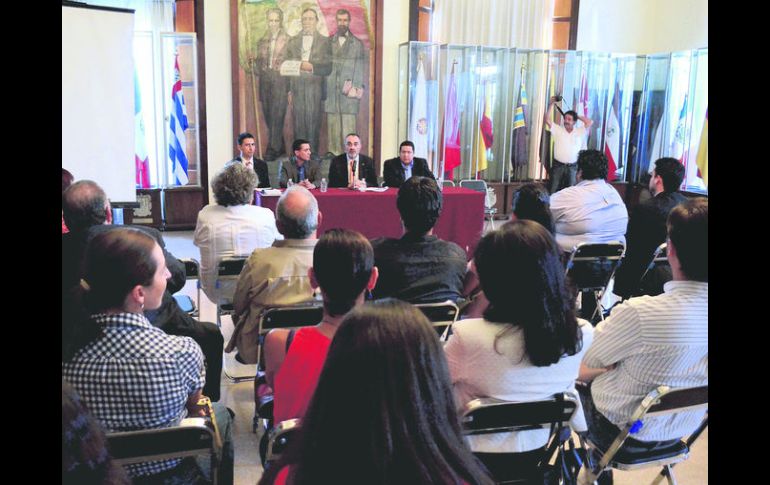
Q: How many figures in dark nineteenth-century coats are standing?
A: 3